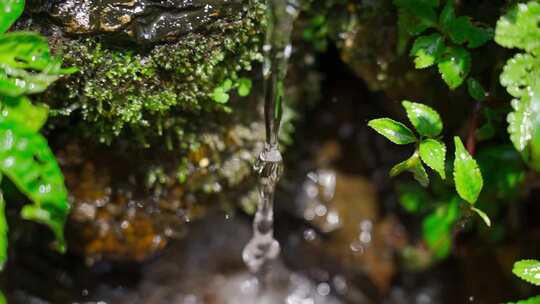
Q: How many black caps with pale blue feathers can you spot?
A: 0